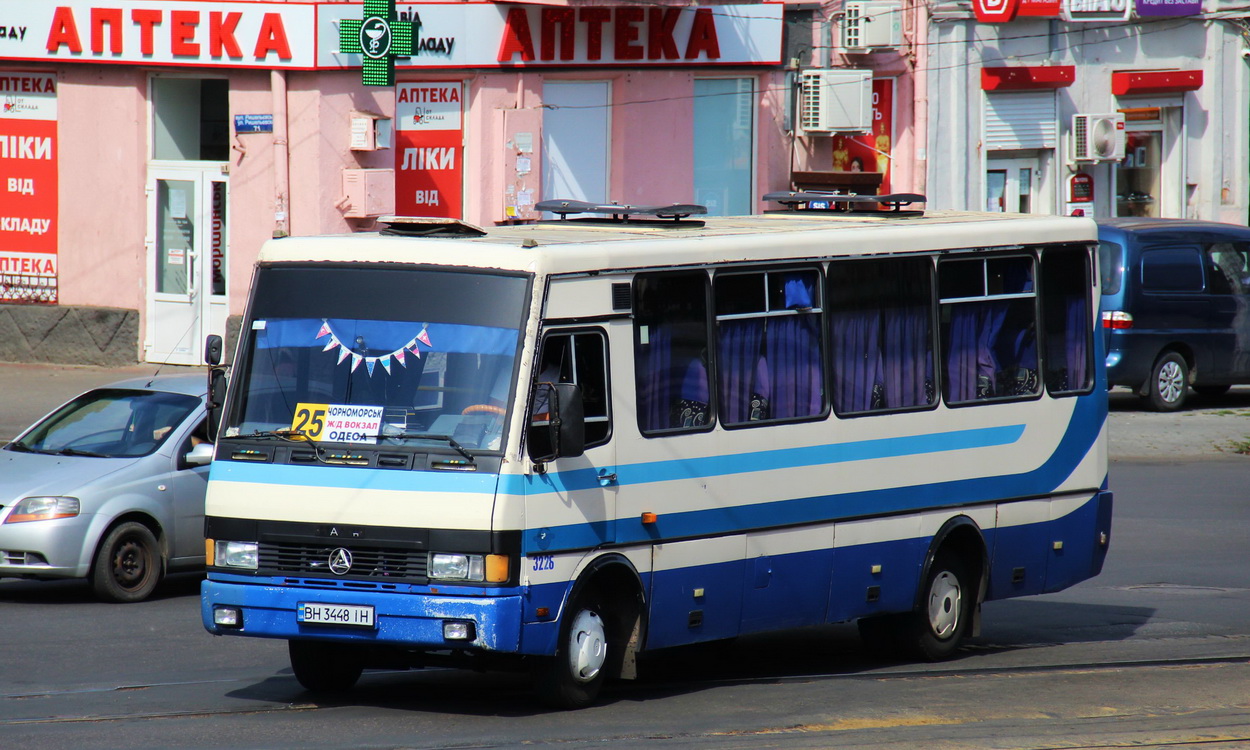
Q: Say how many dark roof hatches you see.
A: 3